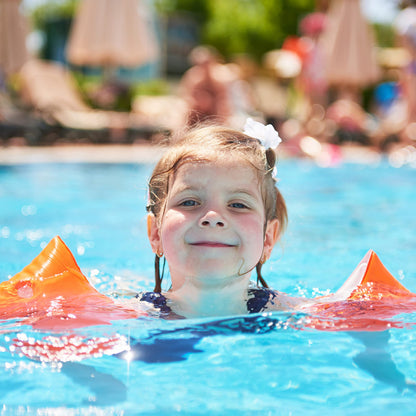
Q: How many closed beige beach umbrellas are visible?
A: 3